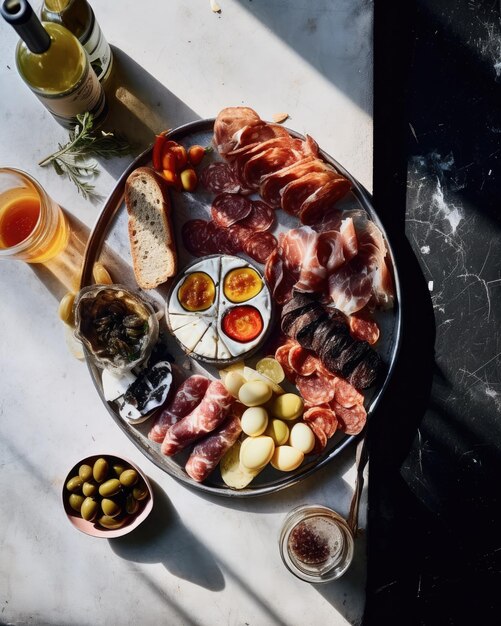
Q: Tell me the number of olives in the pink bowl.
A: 13